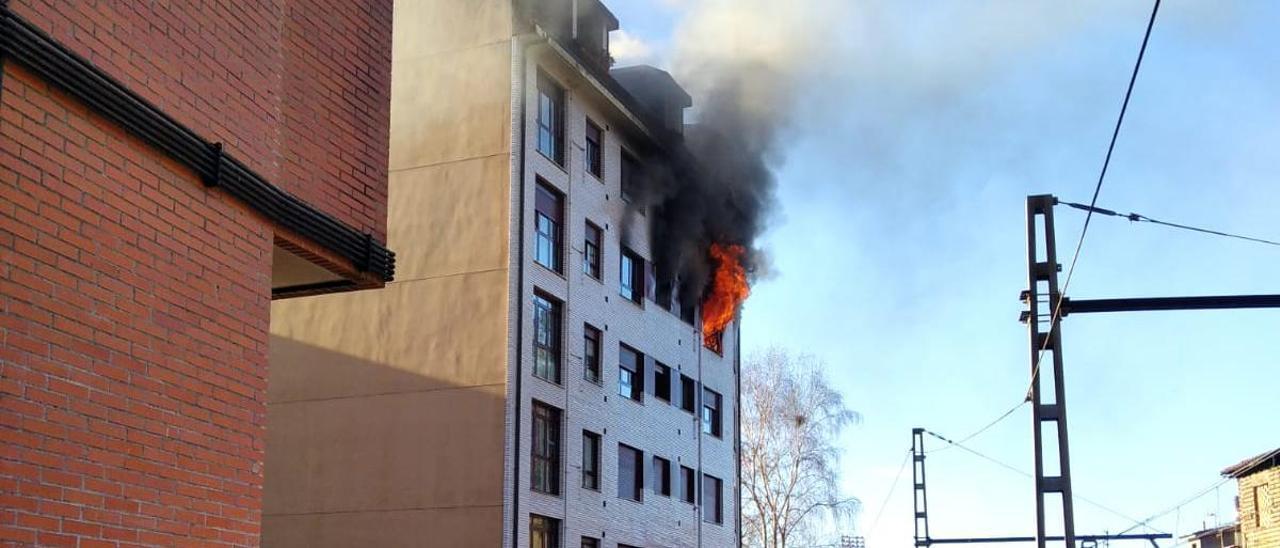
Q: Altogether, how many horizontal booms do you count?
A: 2